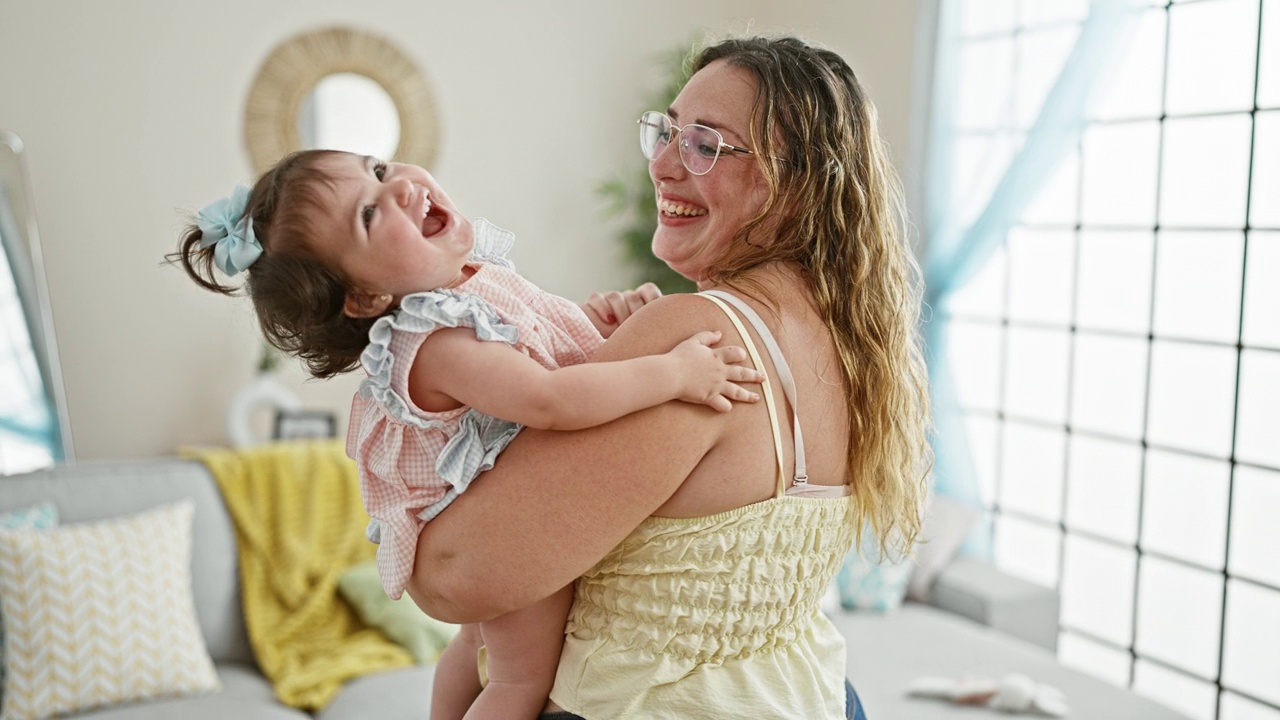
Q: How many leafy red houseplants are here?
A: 0